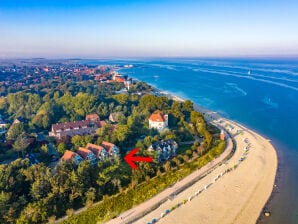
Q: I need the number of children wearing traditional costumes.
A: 0